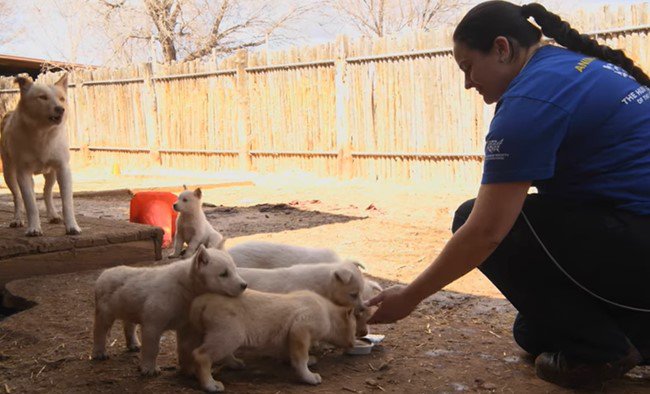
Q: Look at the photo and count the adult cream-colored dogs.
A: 1